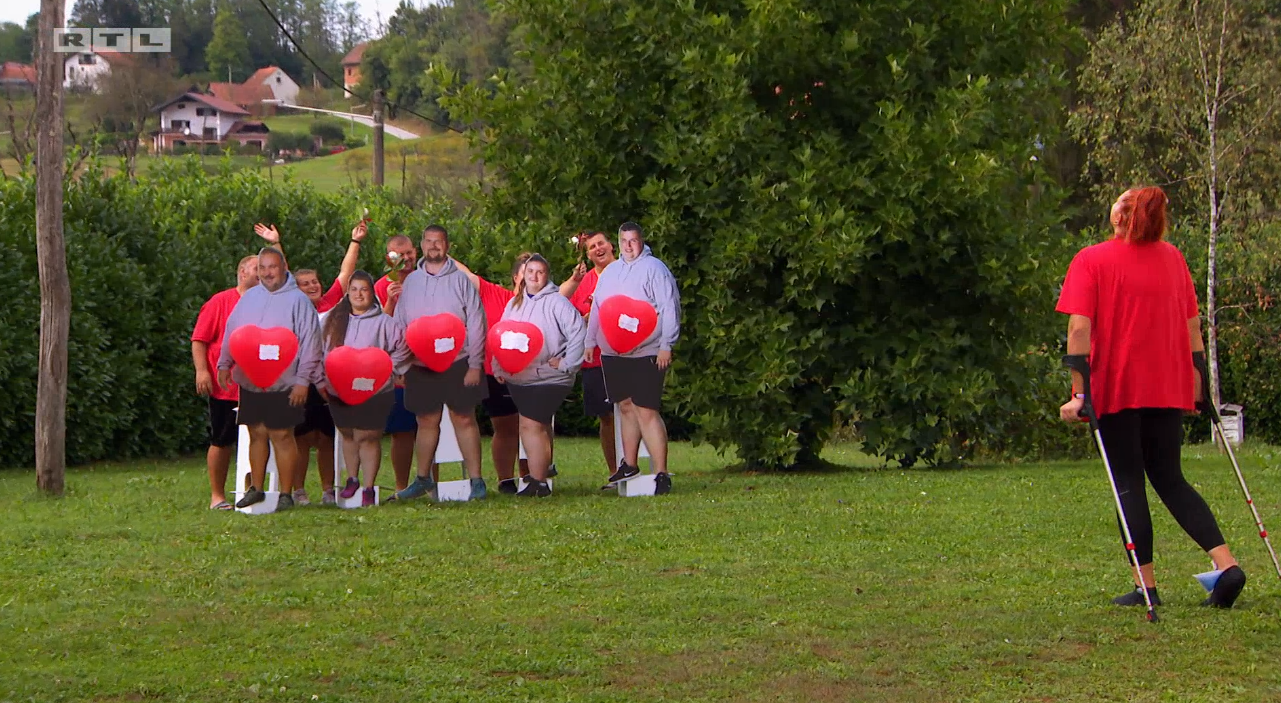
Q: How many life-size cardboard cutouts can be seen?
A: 5